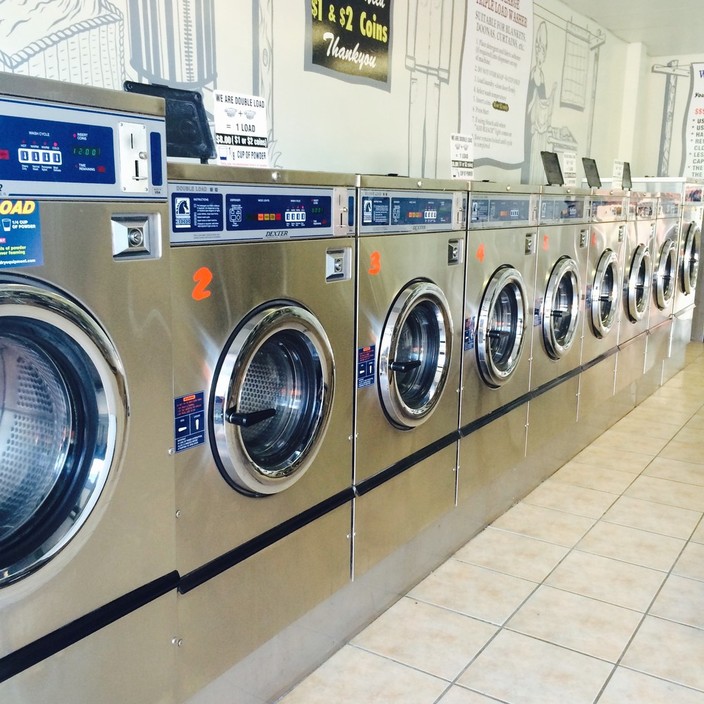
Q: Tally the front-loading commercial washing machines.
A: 9